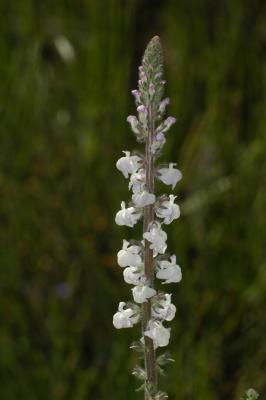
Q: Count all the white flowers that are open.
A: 14